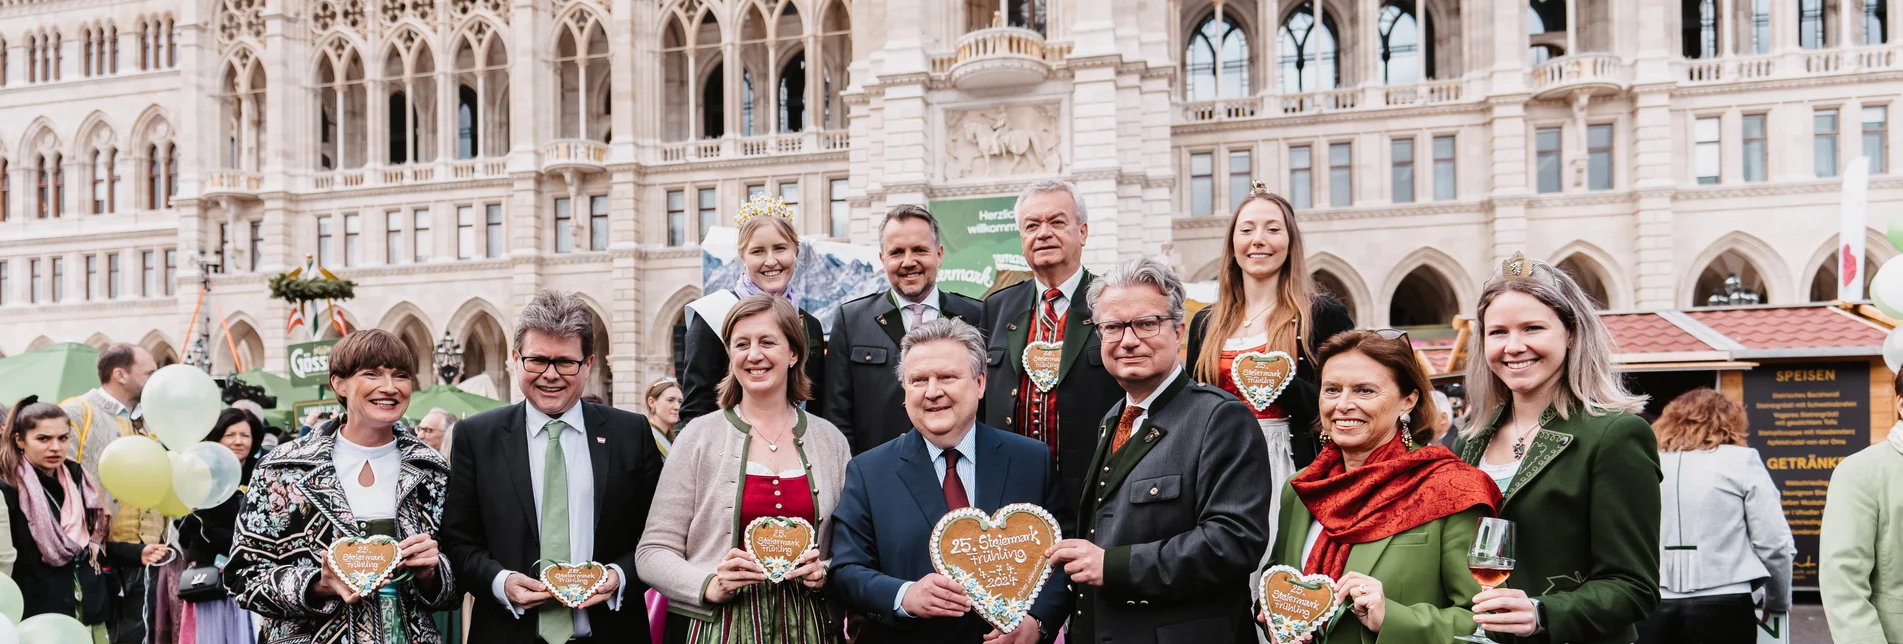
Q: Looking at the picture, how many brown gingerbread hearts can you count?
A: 7